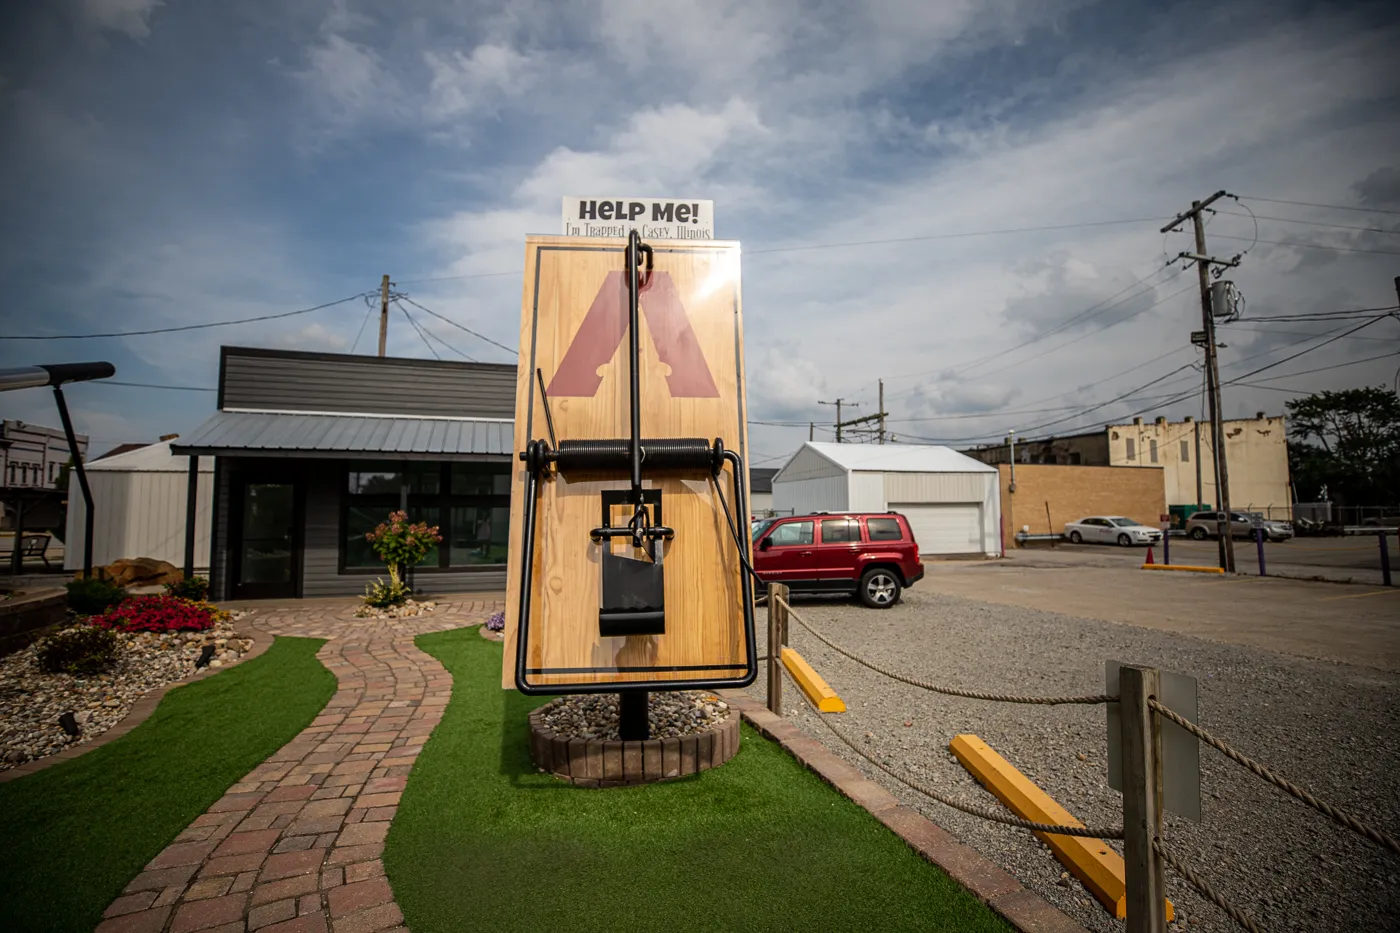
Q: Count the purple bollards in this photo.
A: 3